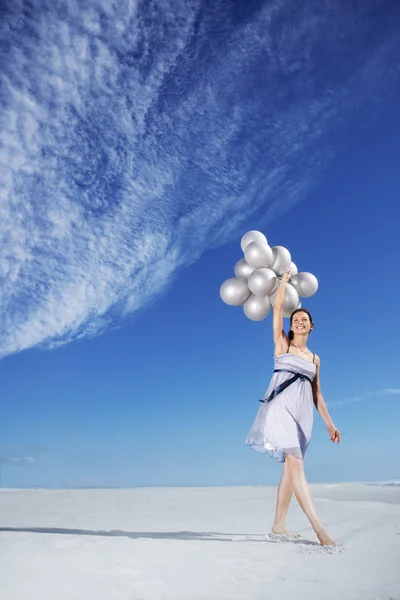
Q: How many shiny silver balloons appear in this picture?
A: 11